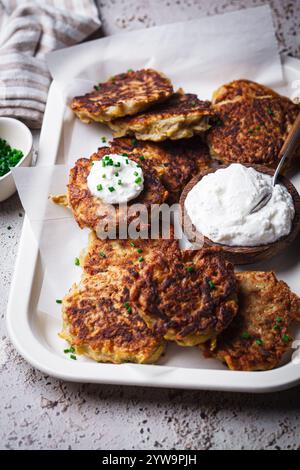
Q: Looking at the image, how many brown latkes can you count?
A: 10